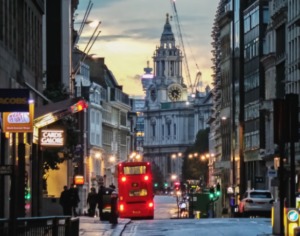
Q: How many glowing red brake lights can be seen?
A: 4